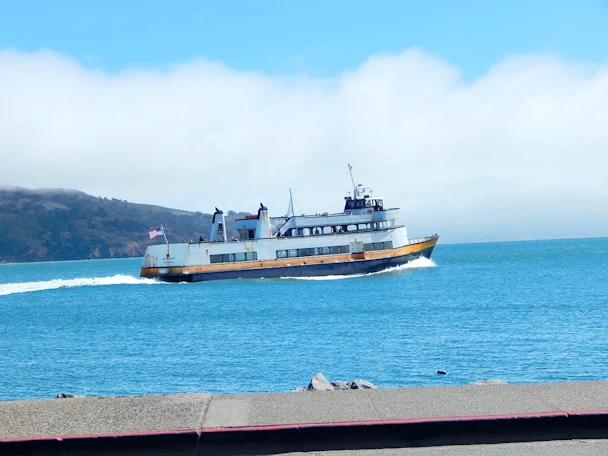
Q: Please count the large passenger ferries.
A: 1